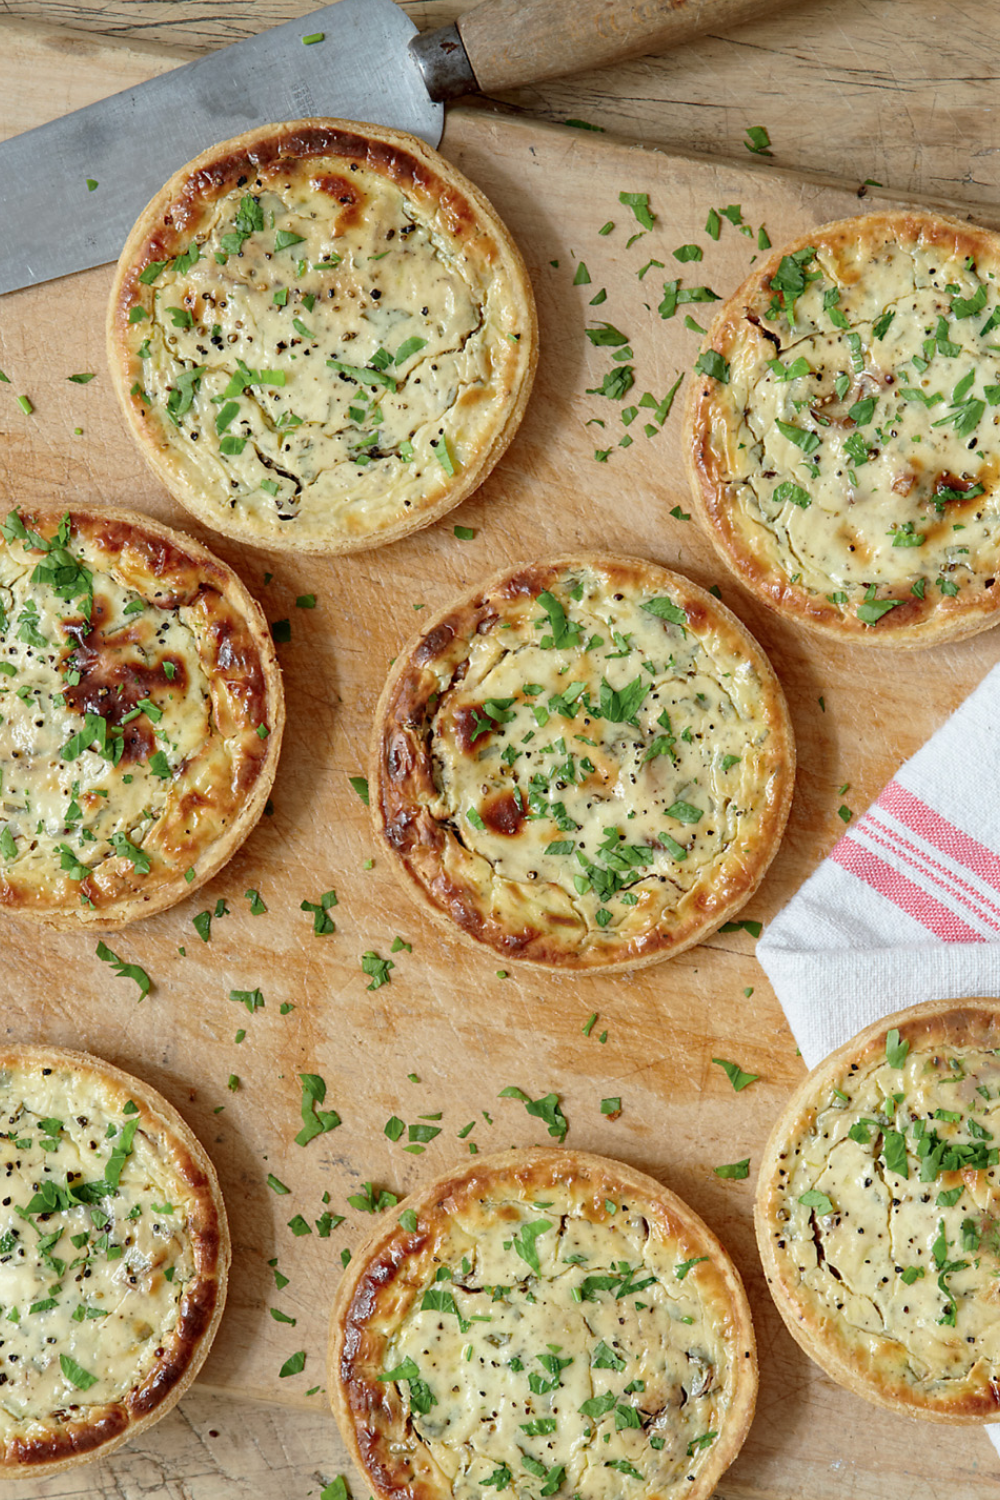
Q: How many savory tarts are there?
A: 7